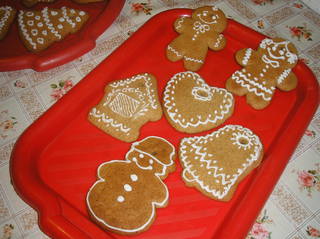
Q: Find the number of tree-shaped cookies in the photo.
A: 1